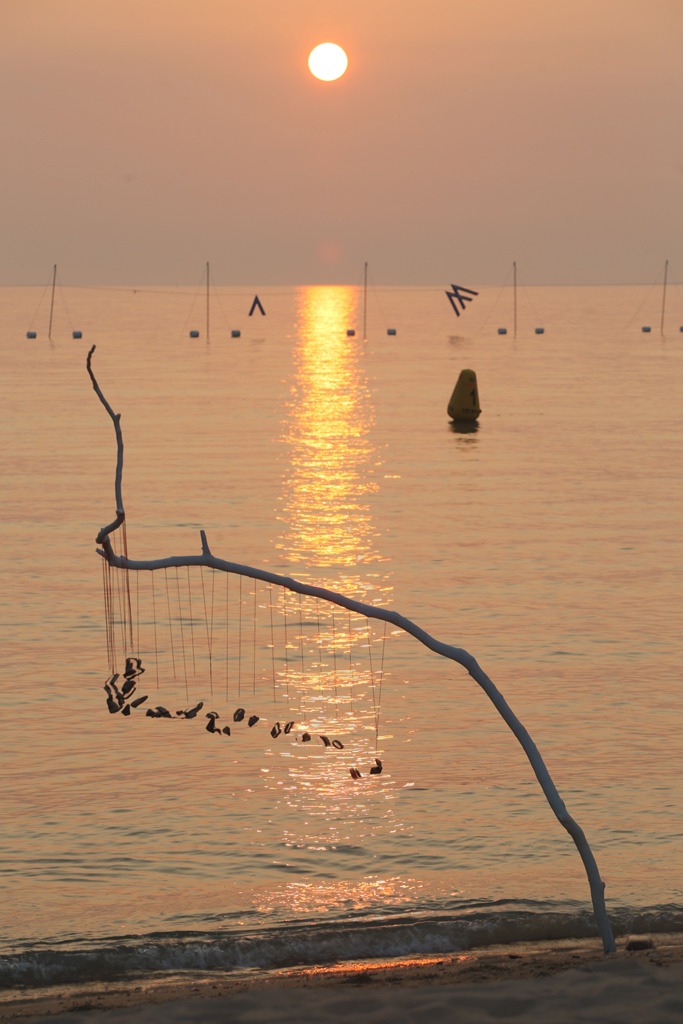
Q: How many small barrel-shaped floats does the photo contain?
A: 10